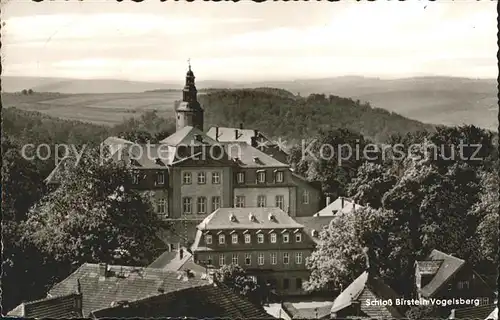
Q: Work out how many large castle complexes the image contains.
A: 1